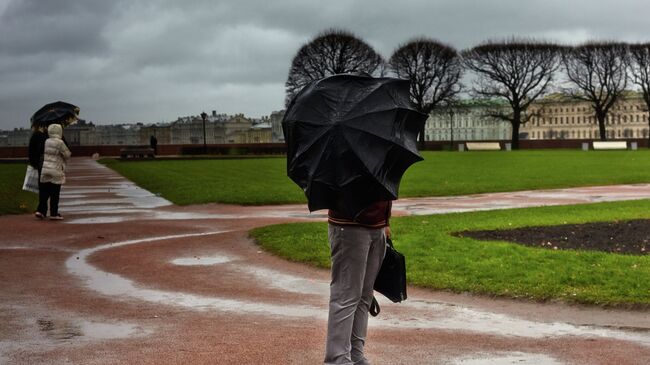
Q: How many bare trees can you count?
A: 5